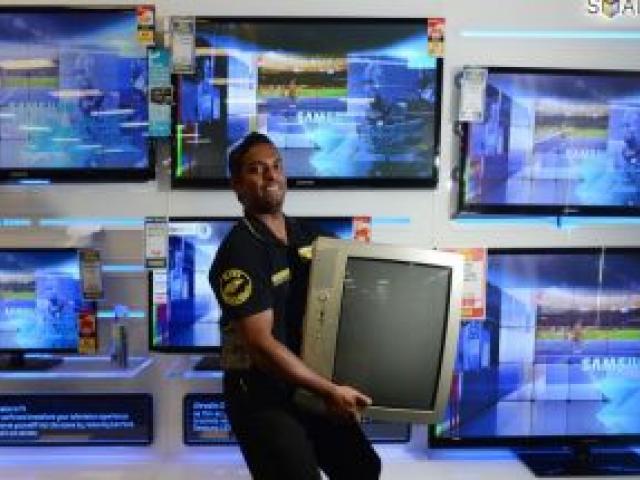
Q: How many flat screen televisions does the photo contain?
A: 6